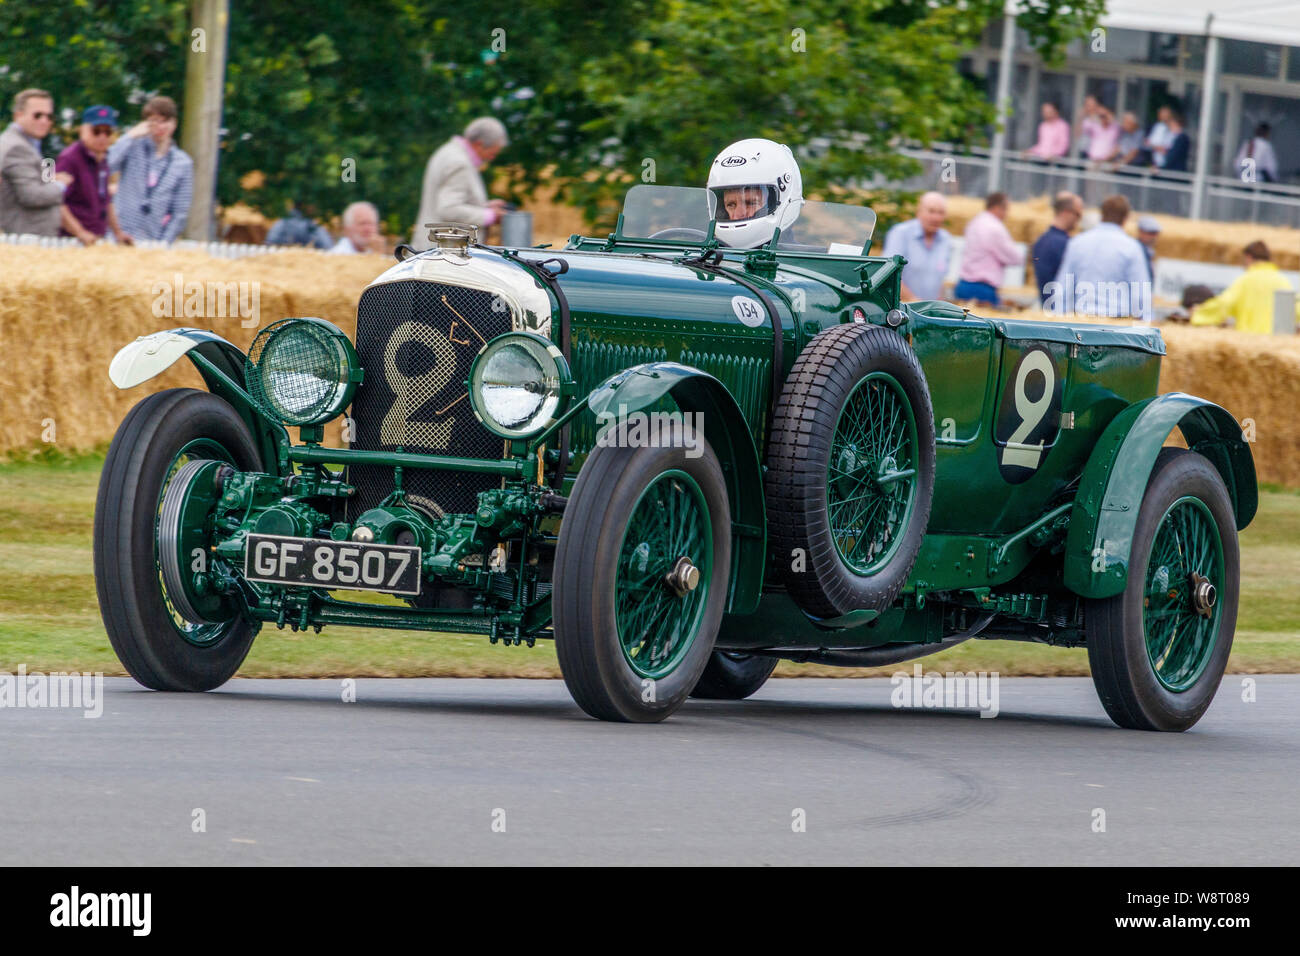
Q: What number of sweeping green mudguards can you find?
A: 3